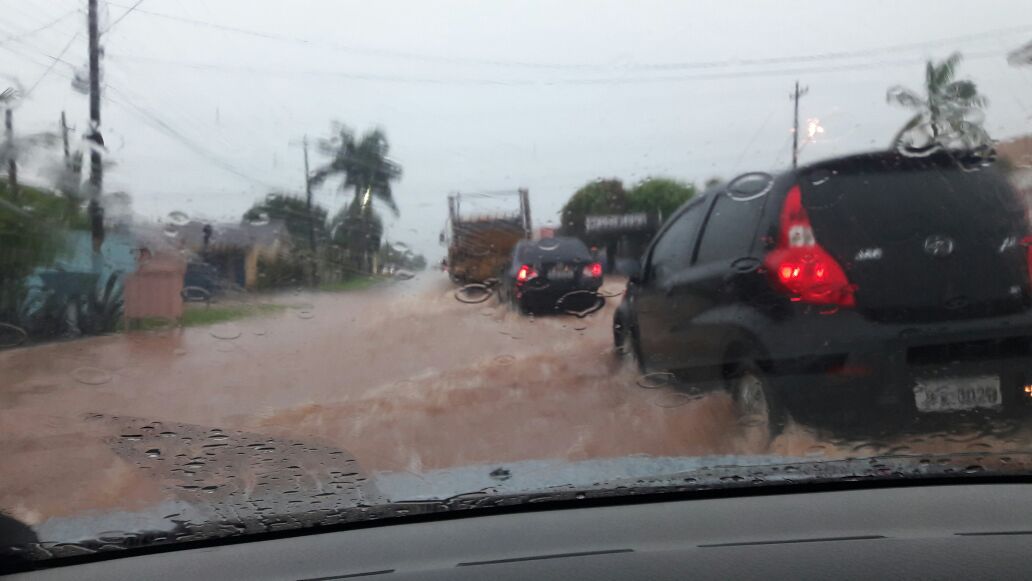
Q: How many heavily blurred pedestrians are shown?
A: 0